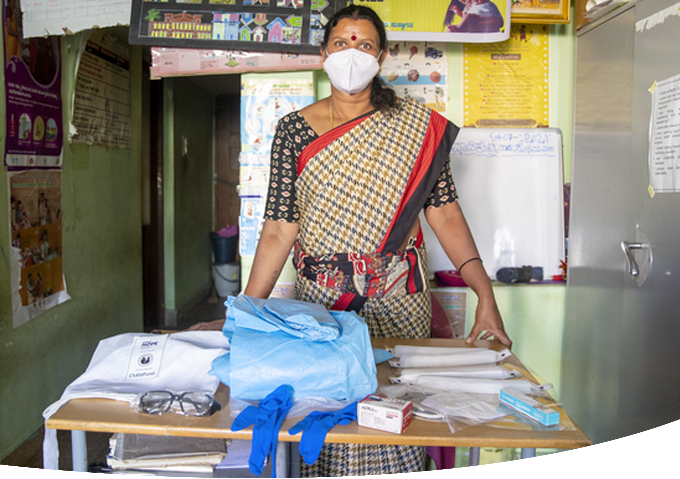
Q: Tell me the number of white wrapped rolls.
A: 4